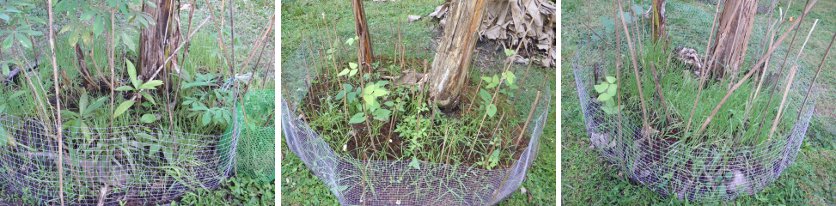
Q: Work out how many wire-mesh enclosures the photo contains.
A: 3